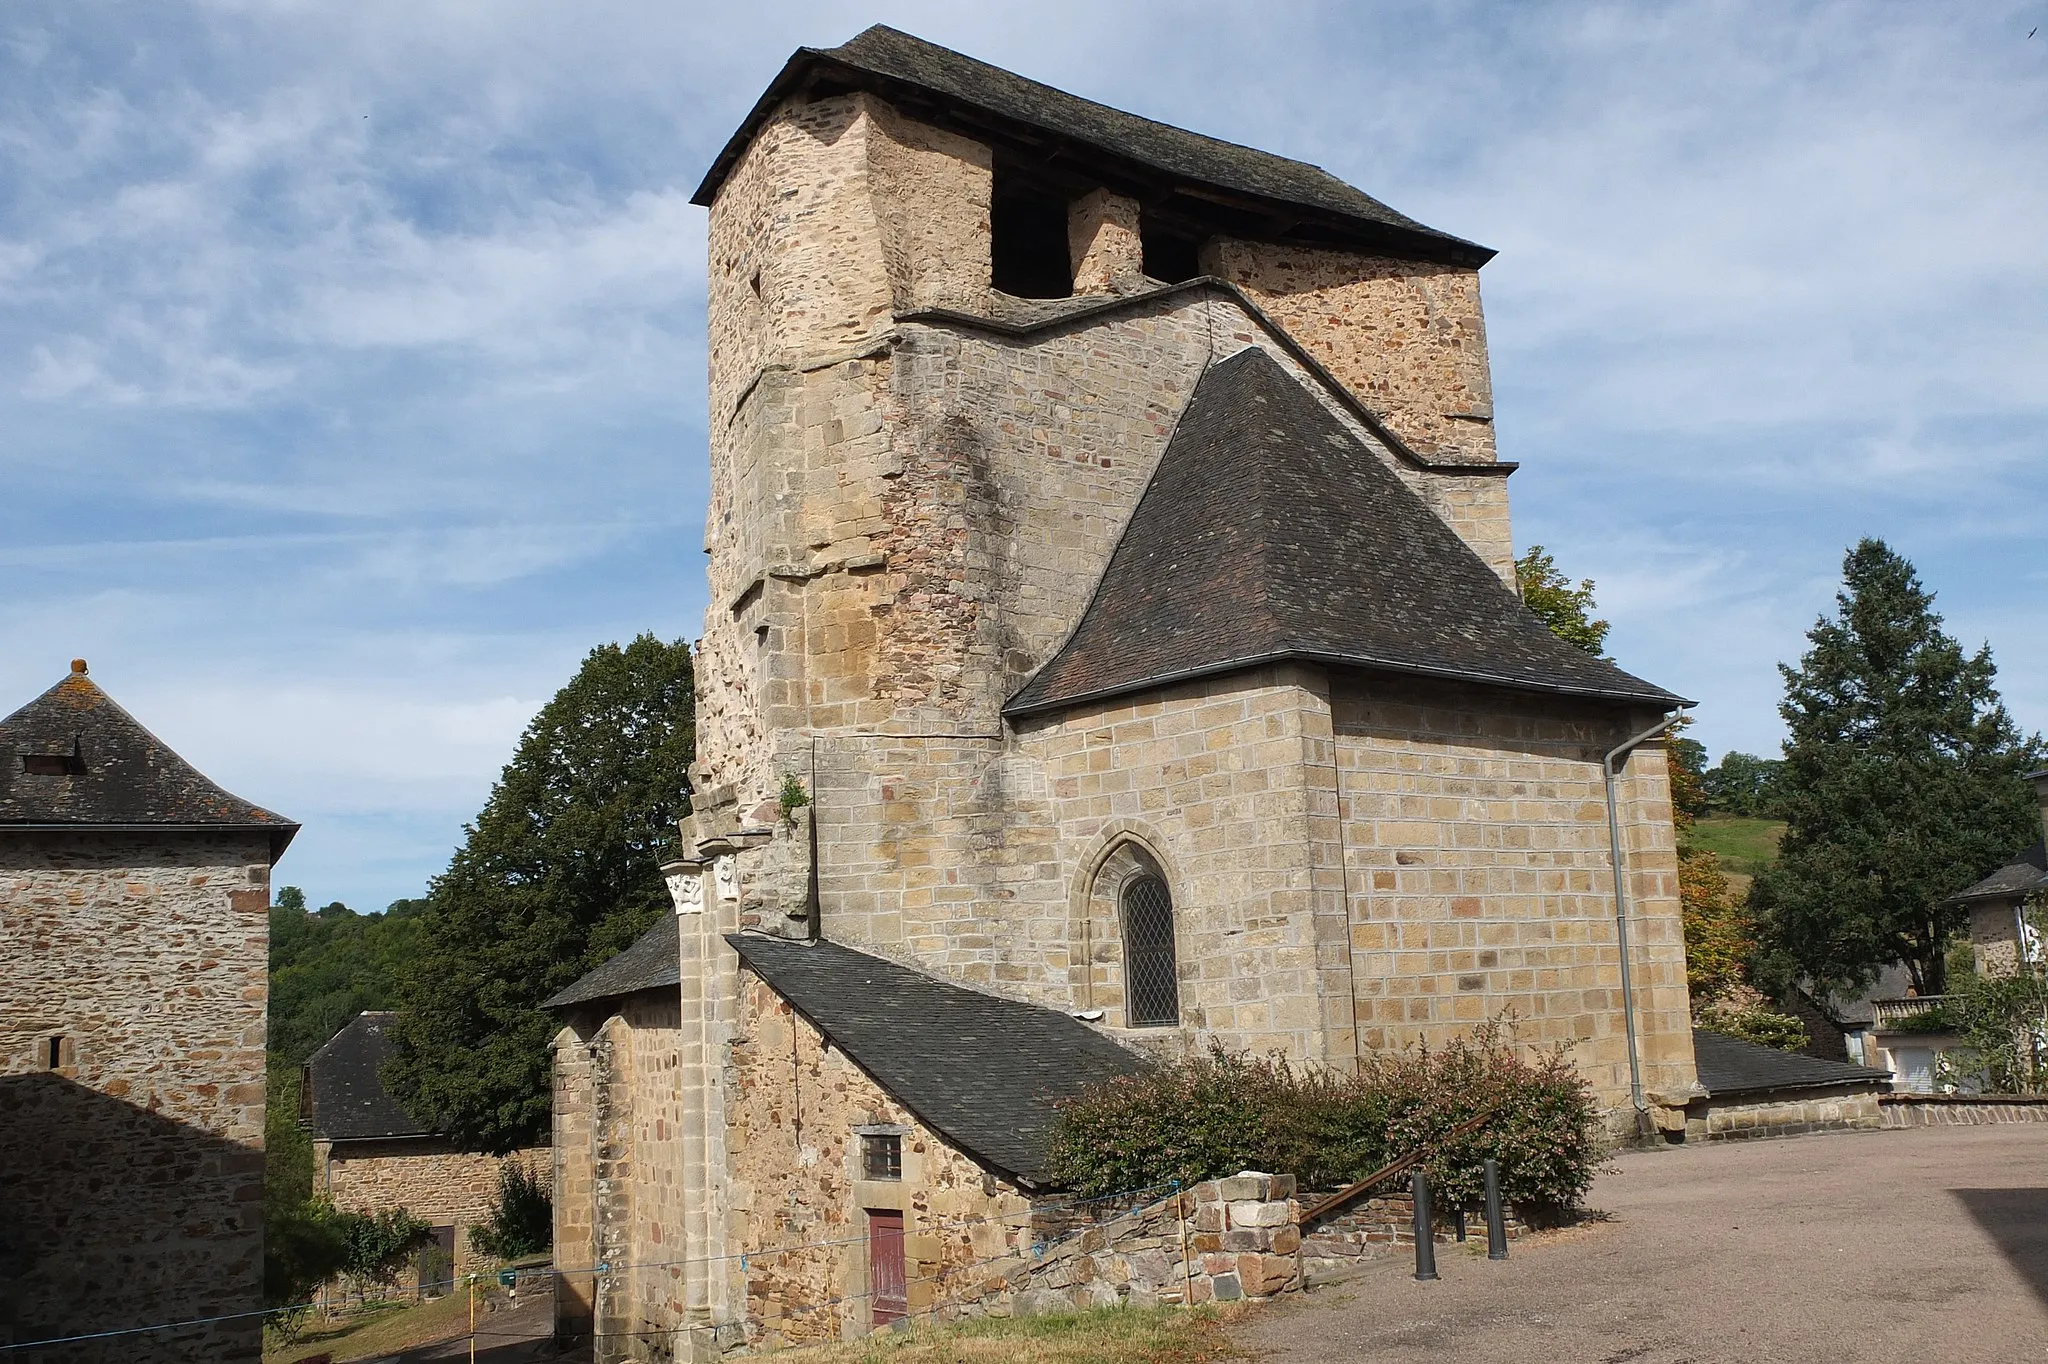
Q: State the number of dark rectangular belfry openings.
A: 2